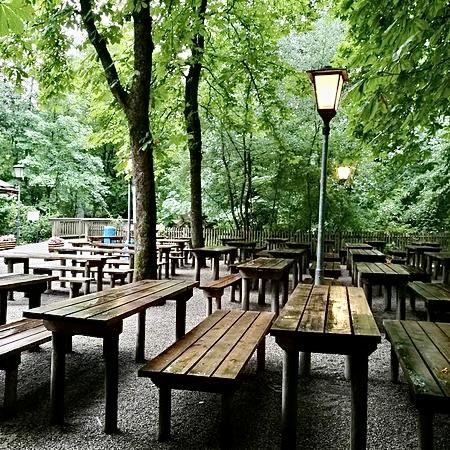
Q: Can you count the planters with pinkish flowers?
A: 2